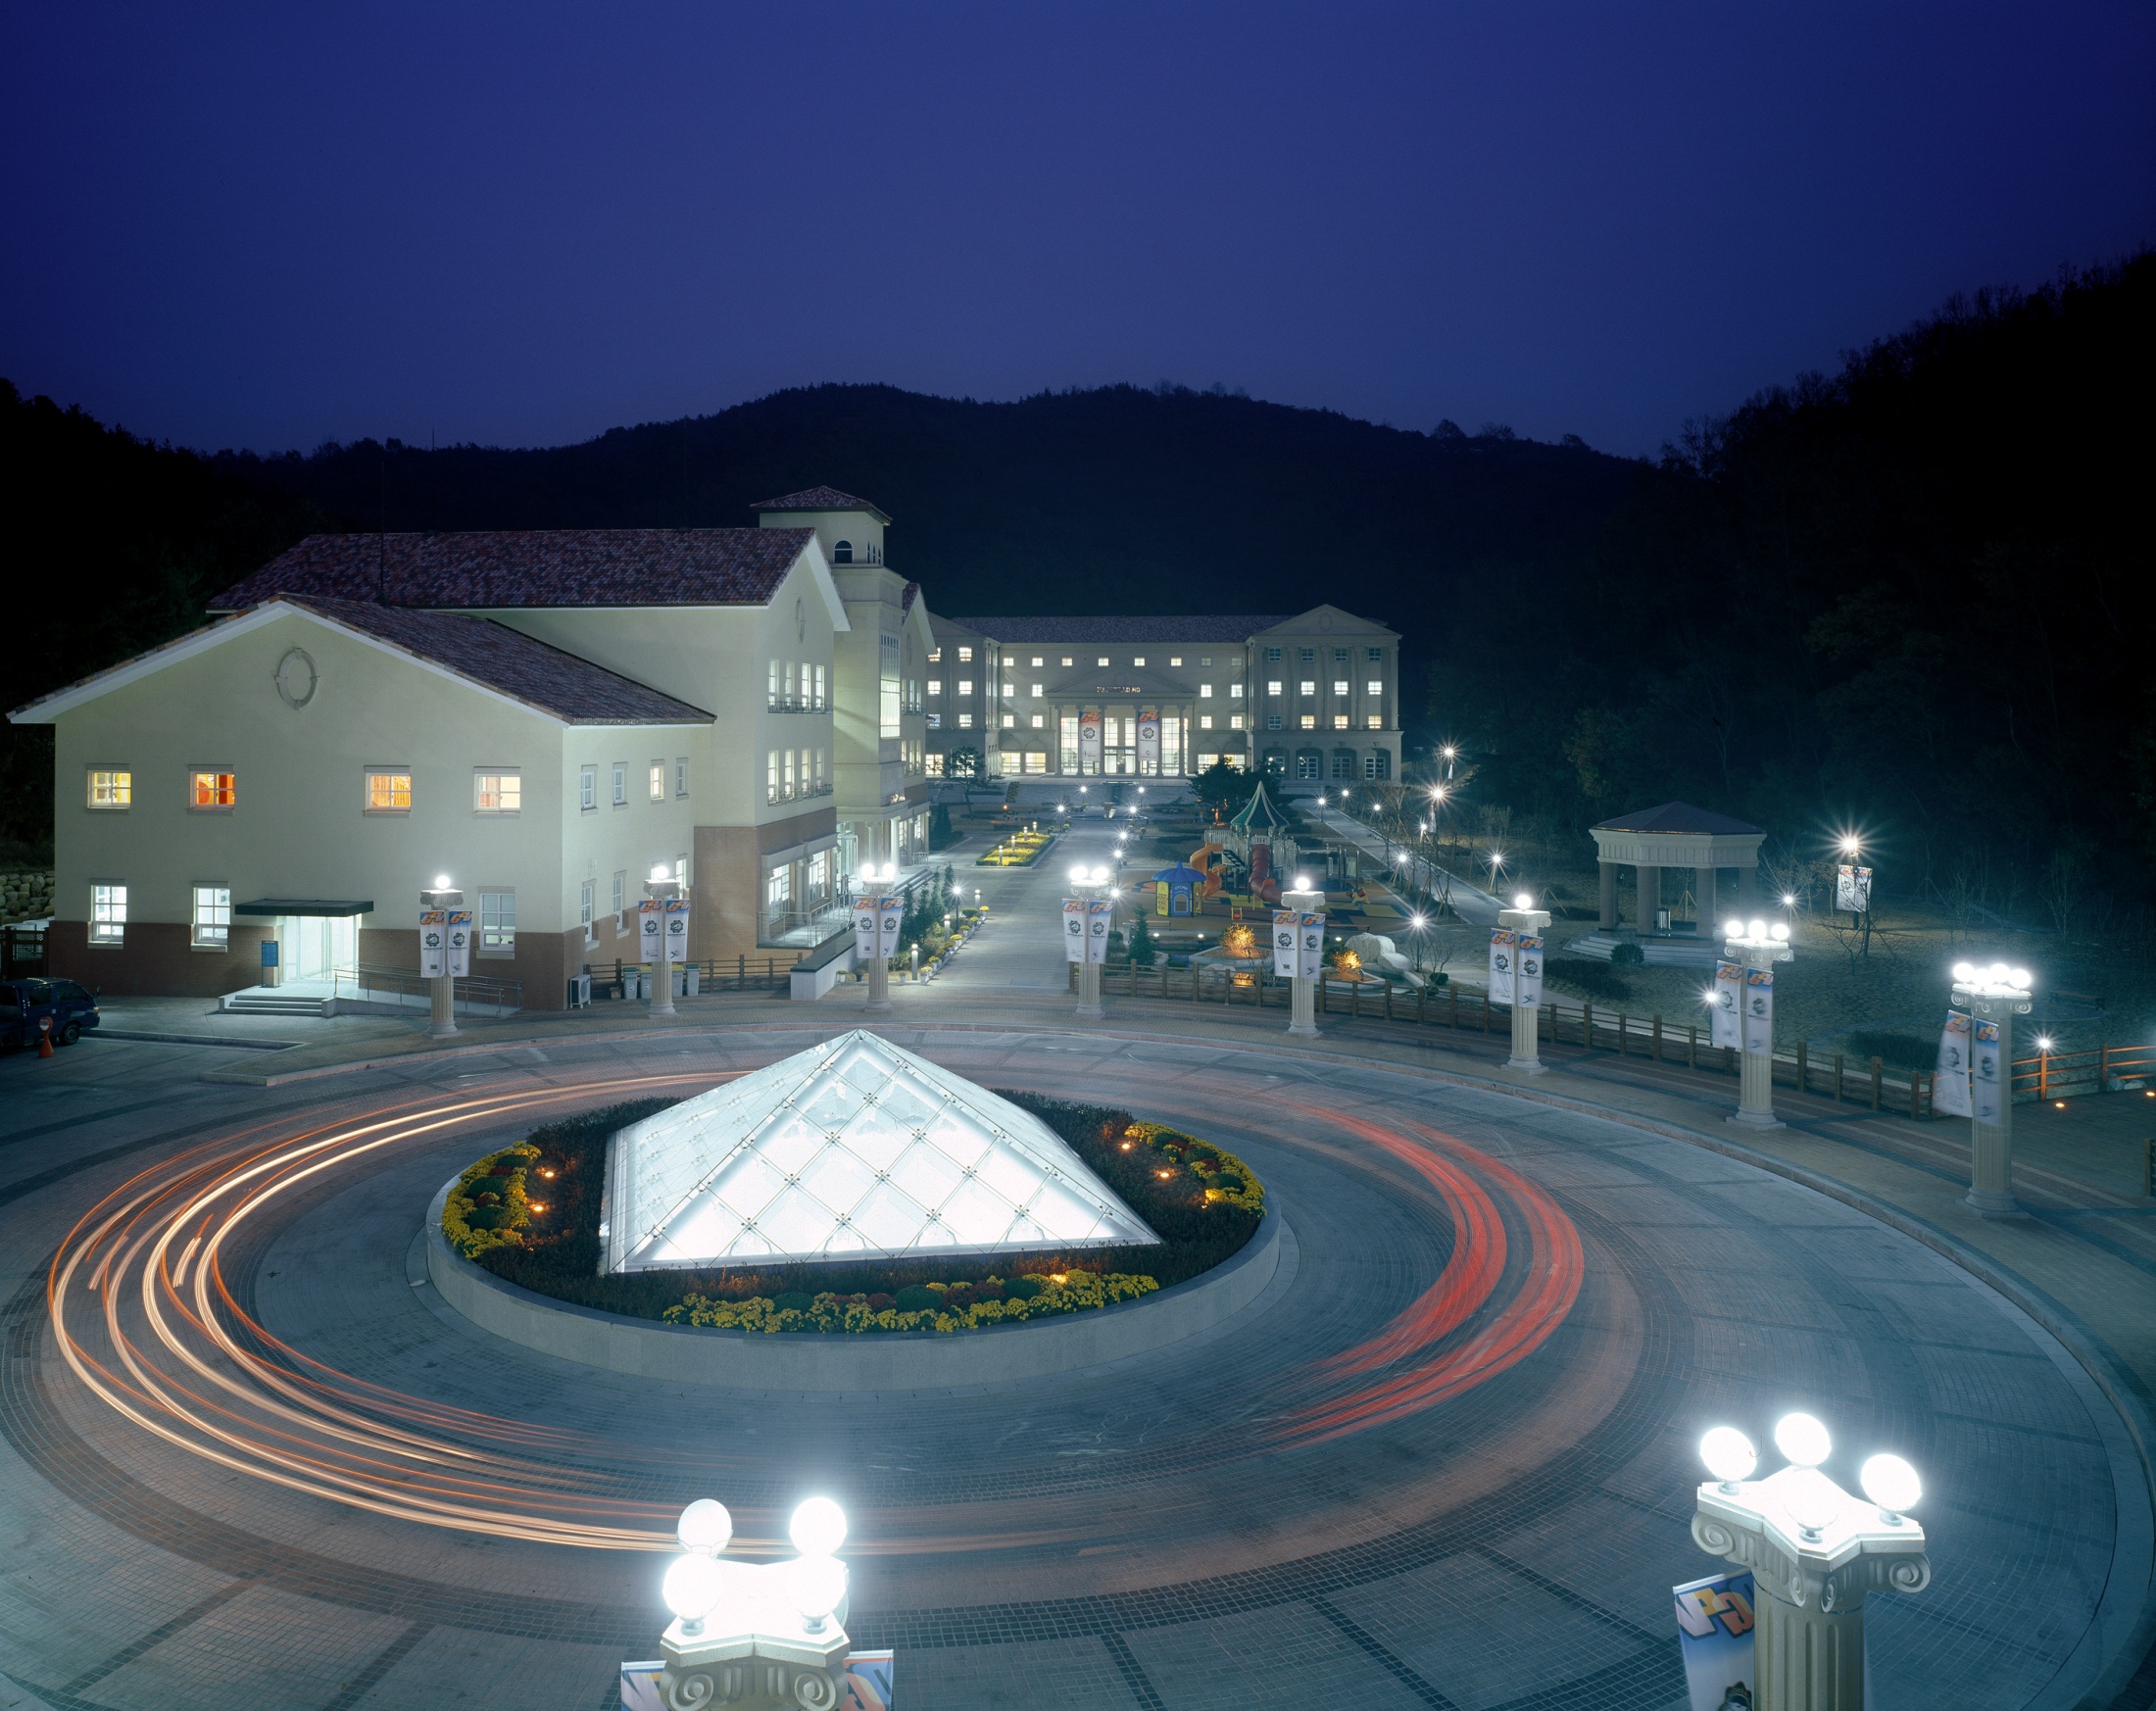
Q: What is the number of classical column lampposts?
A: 10